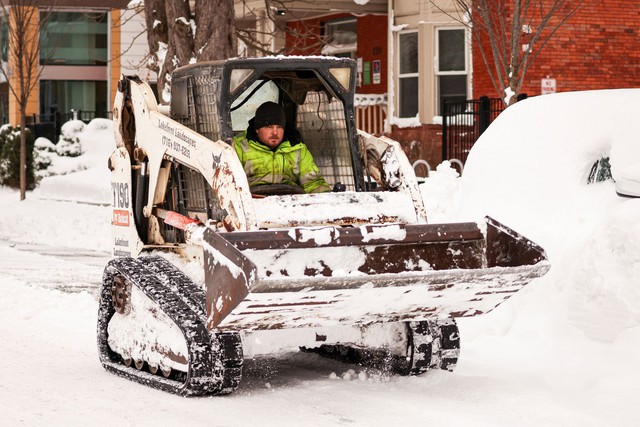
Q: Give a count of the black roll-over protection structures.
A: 1